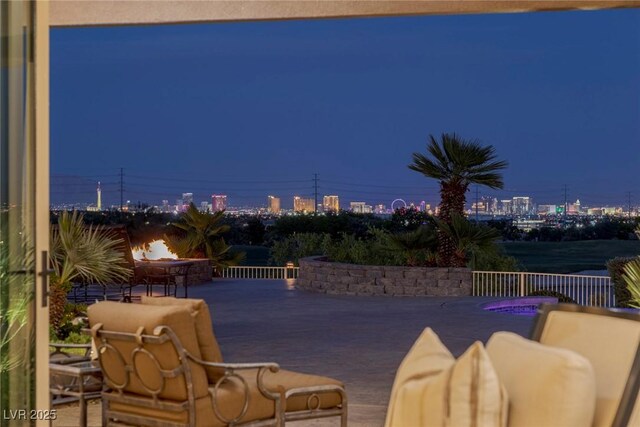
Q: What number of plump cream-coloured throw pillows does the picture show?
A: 3